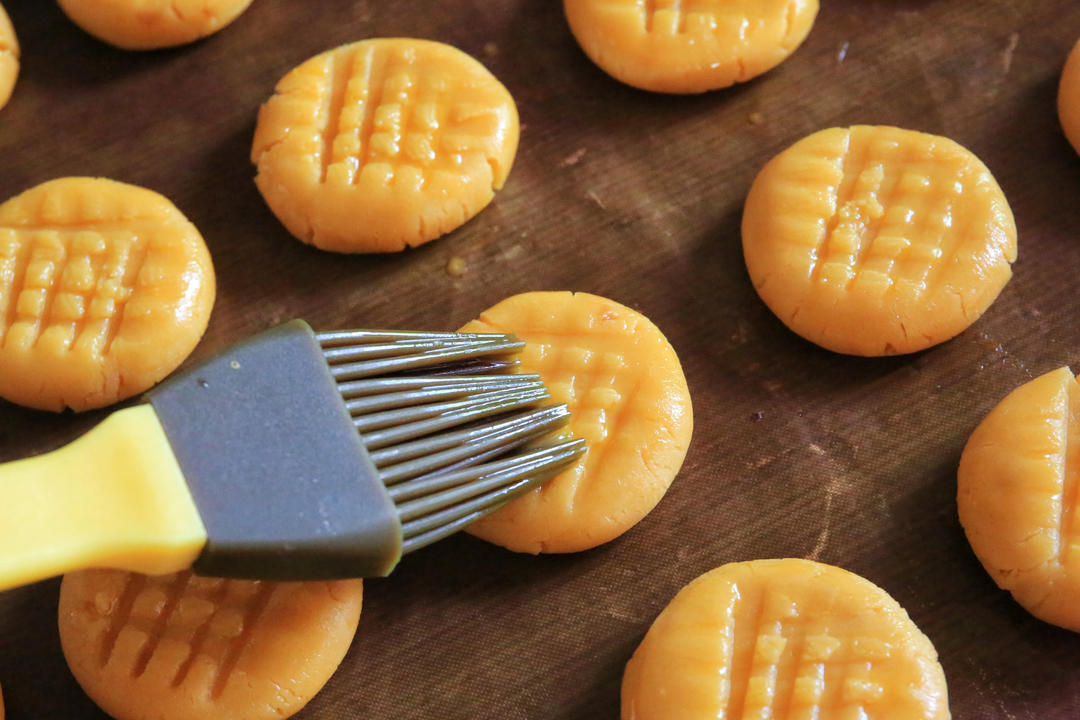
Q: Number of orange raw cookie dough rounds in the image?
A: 11